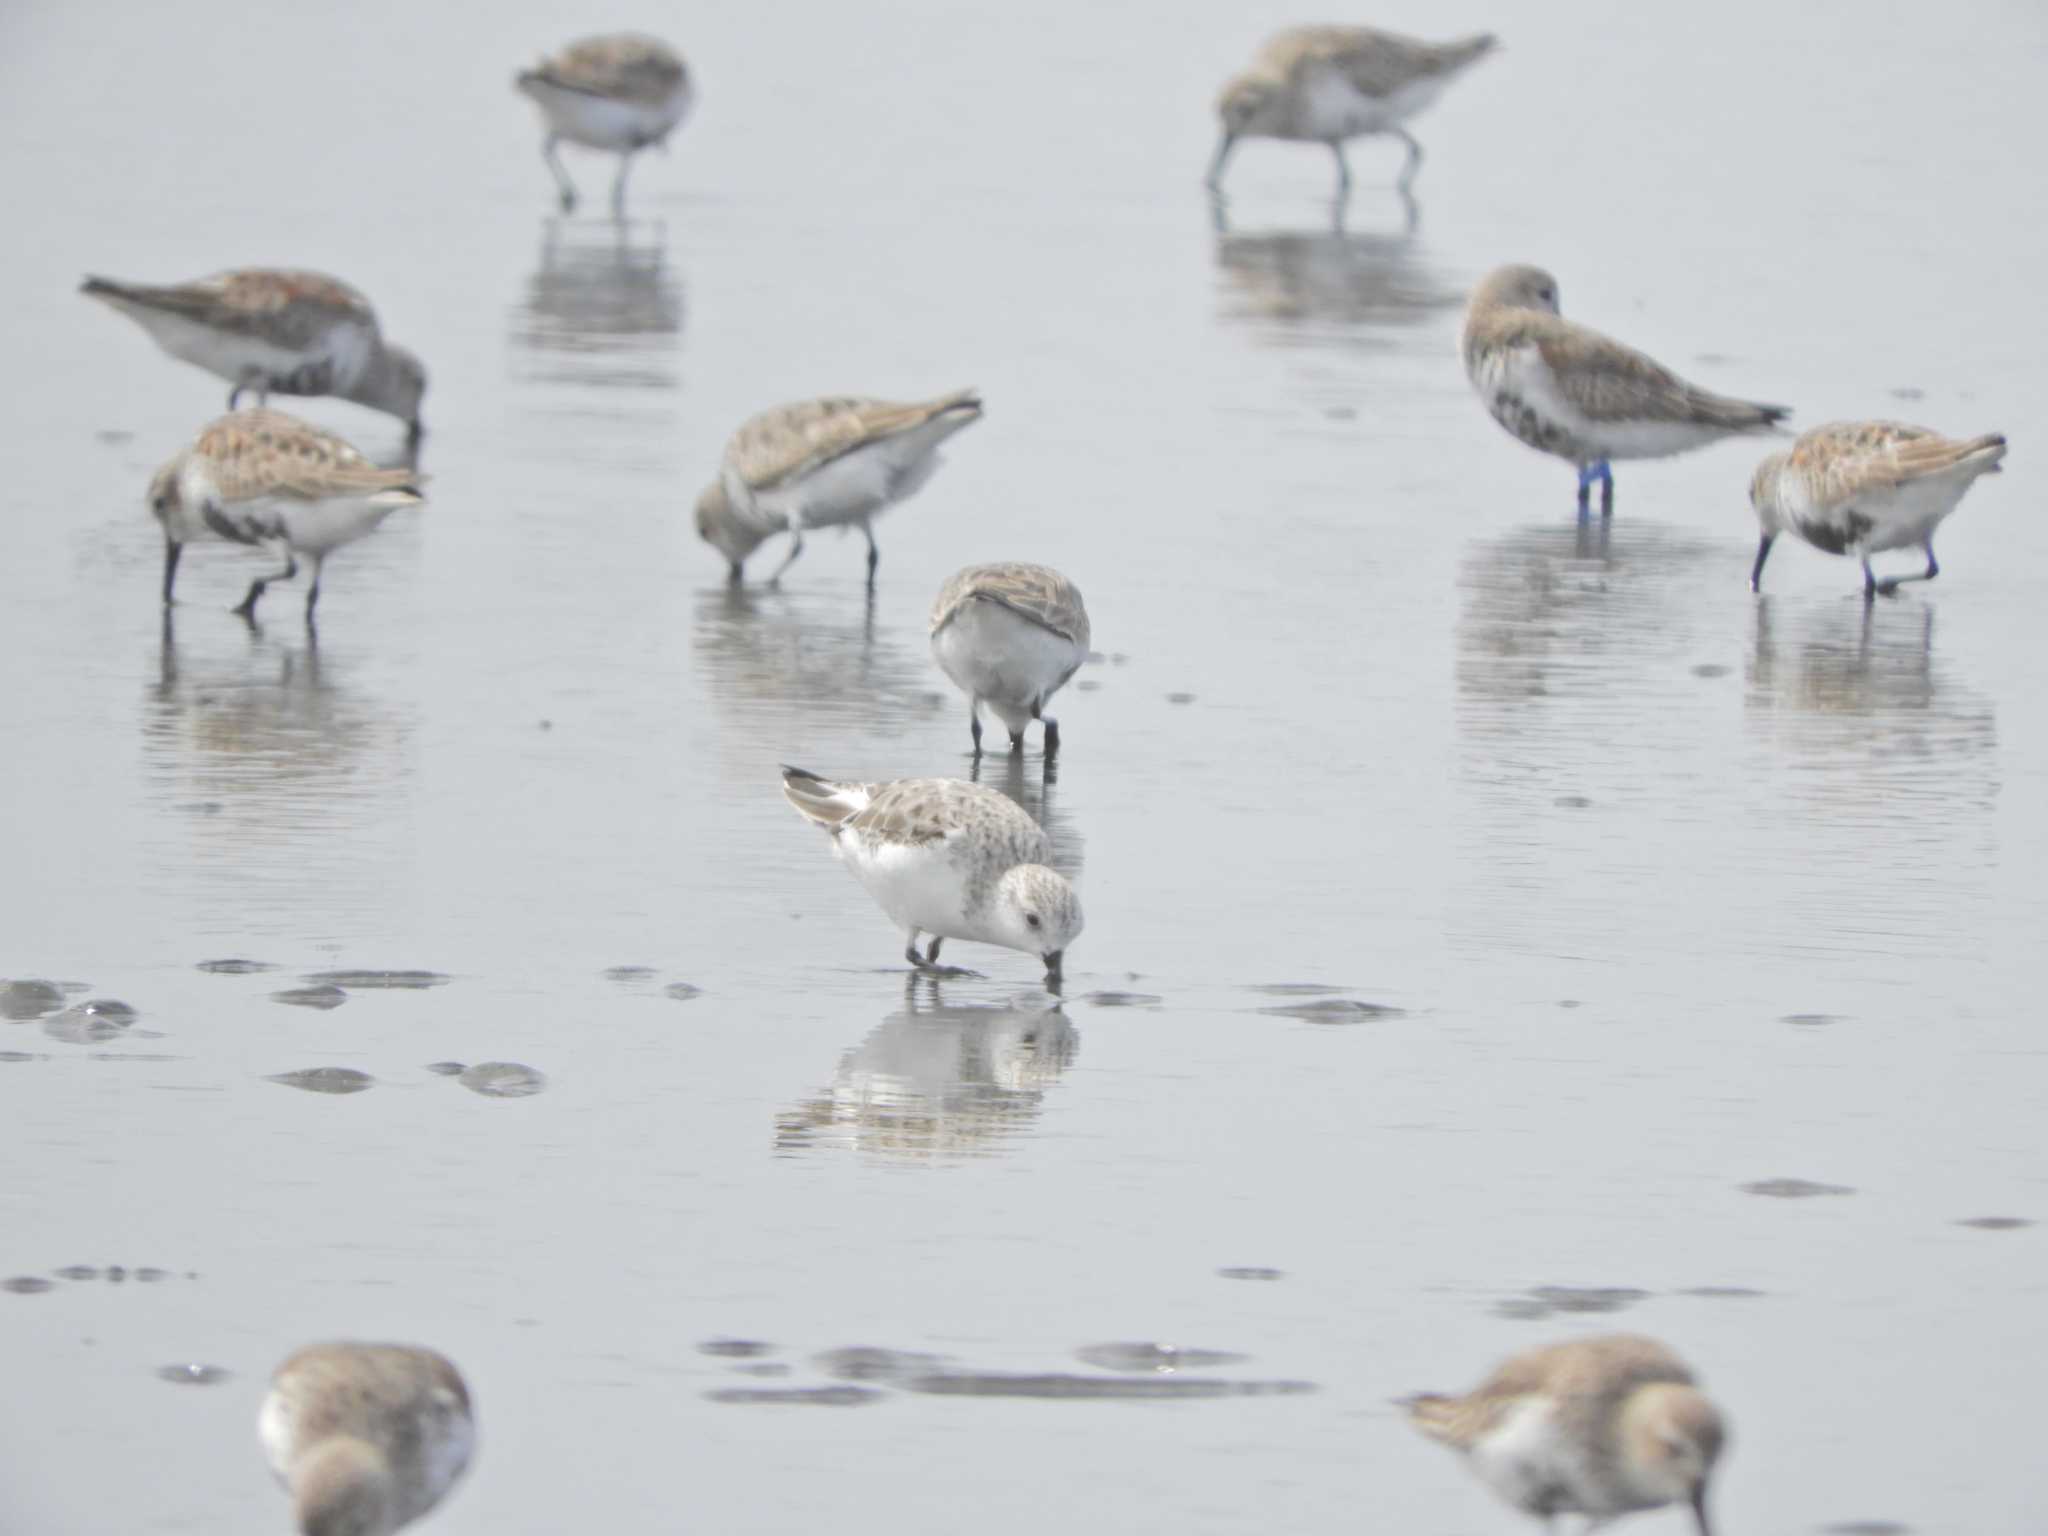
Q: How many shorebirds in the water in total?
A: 11